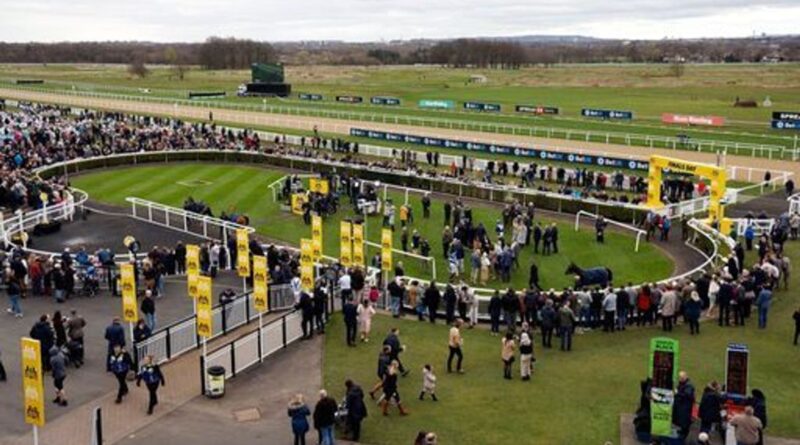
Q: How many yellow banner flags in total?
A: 11